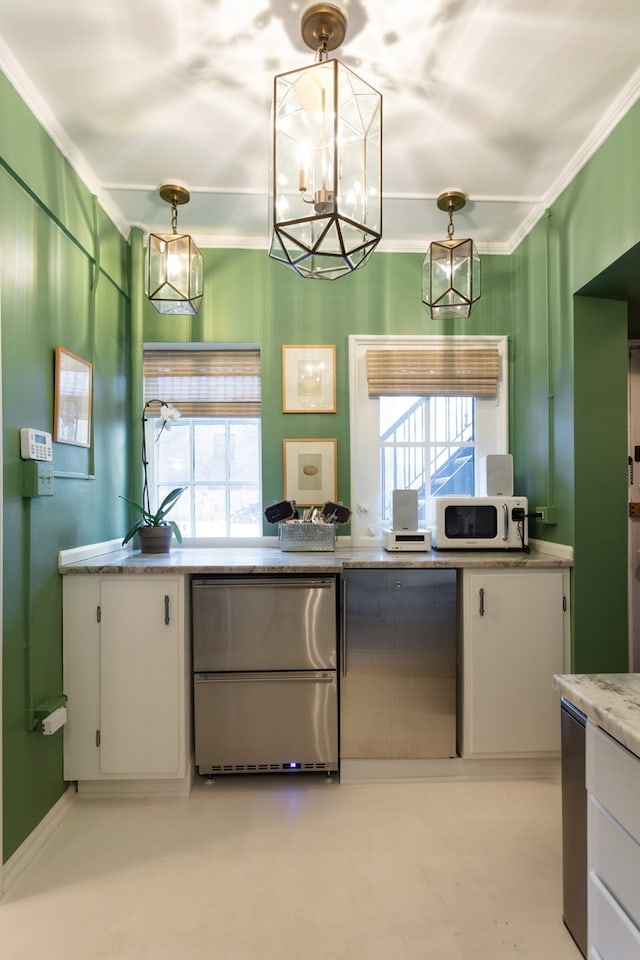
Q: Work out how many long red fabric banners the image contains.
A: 0